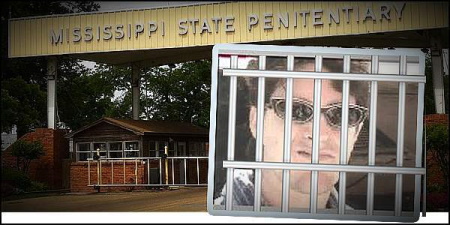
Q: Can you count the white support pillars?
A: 3